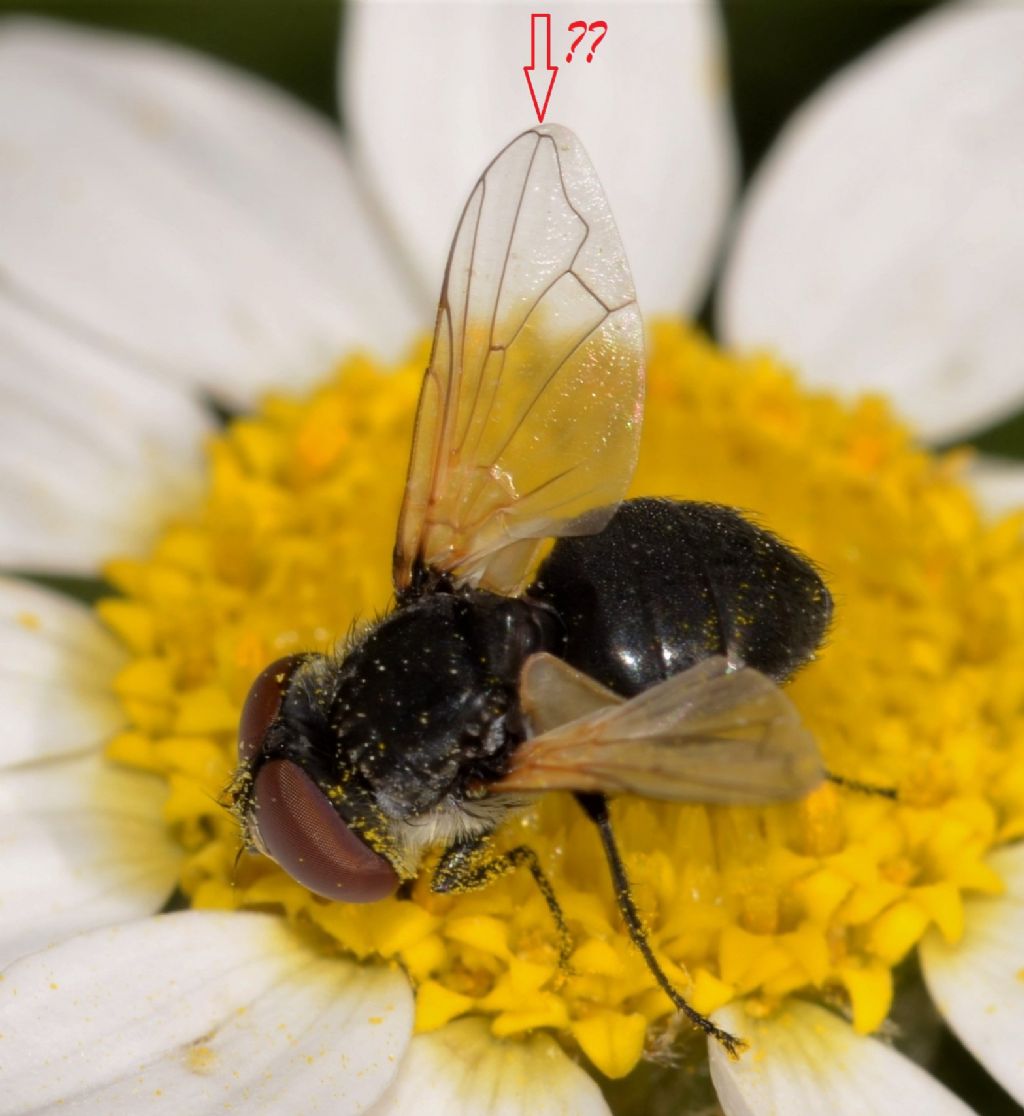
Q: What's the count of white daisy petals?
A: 11